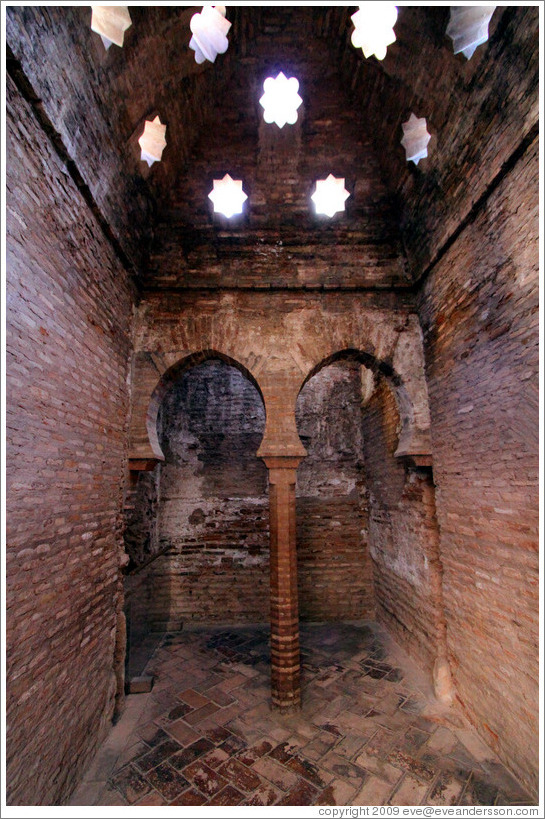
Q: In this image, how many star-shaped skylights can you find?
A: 9